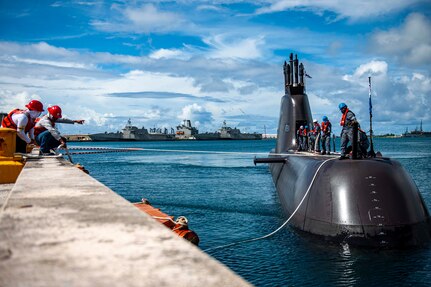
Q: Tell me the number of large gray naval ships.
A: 3